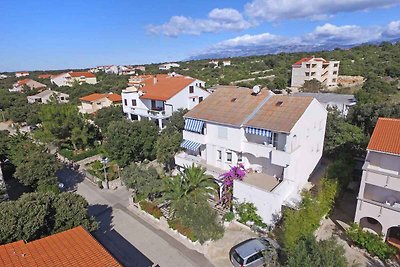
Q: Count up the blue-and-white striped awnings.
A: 3